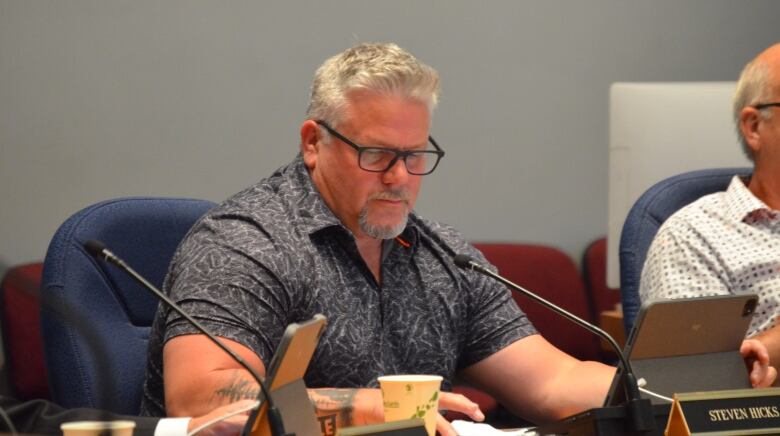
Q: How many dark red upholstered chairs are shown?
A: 3